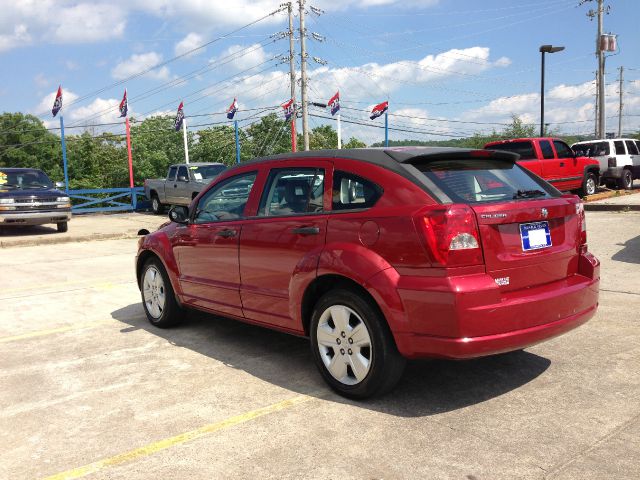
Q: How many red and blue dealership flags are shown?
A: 7